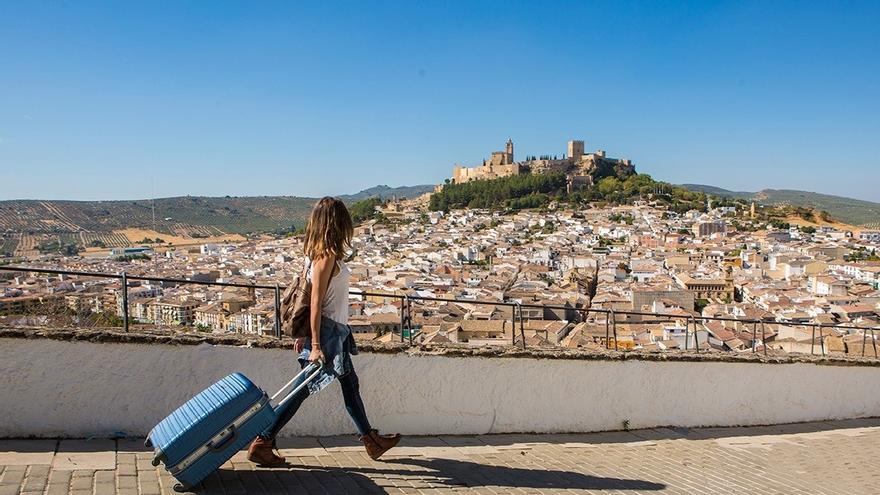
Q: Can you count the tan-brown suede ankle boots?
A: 2